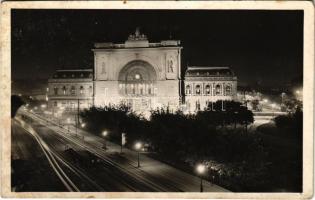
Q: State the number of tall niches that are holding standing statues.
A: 2